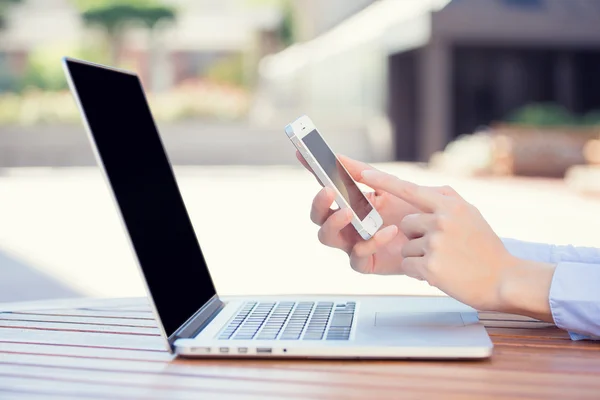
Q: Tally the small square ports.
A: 2